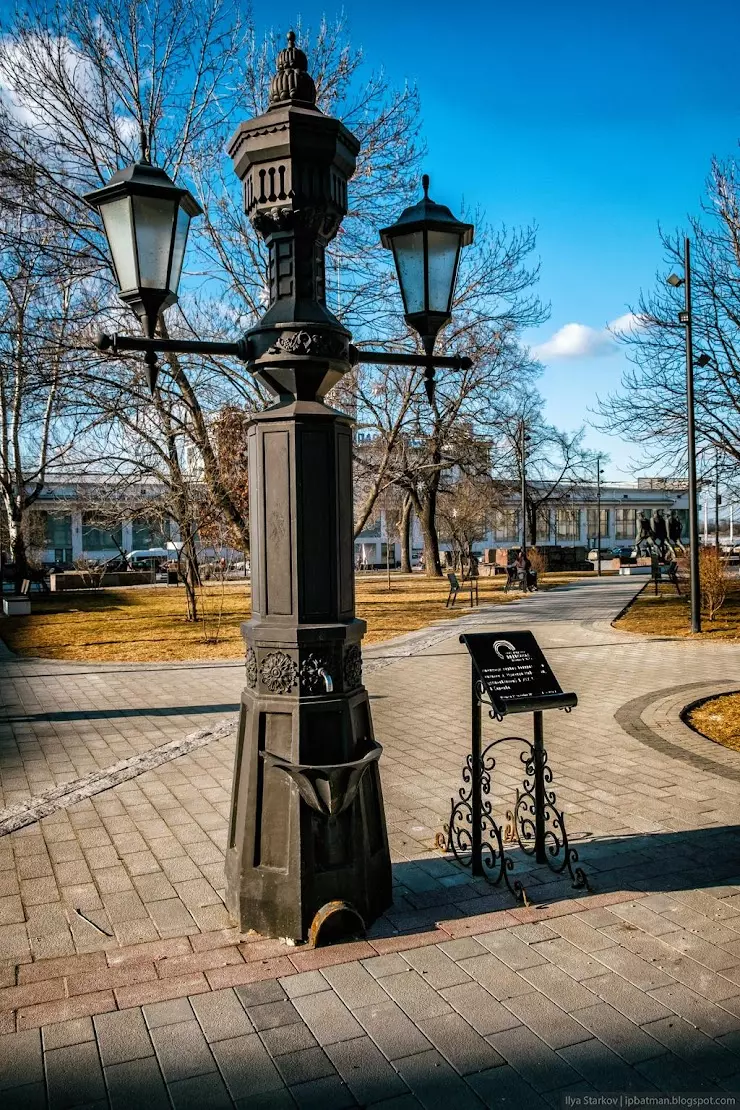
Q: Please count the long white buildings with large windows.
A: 1